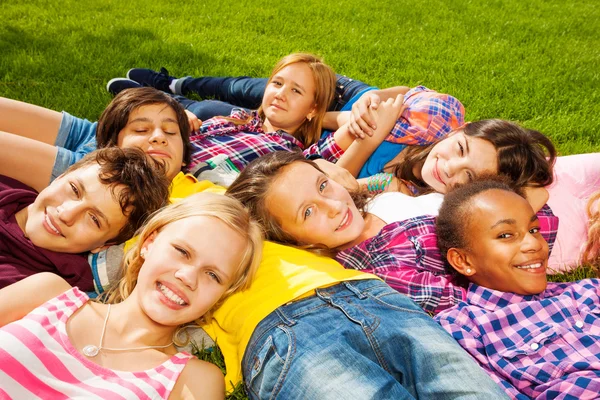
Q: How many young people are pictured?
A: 7